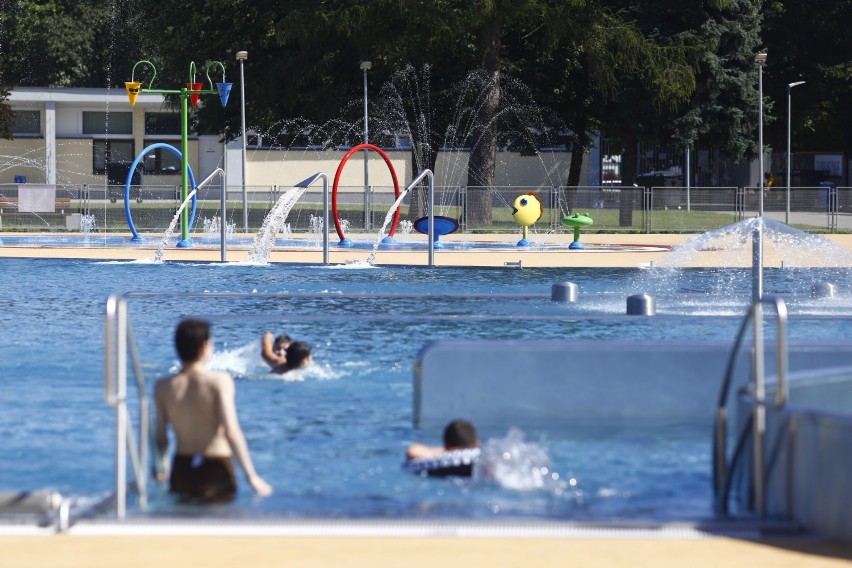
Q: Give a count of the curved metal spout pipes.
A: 3